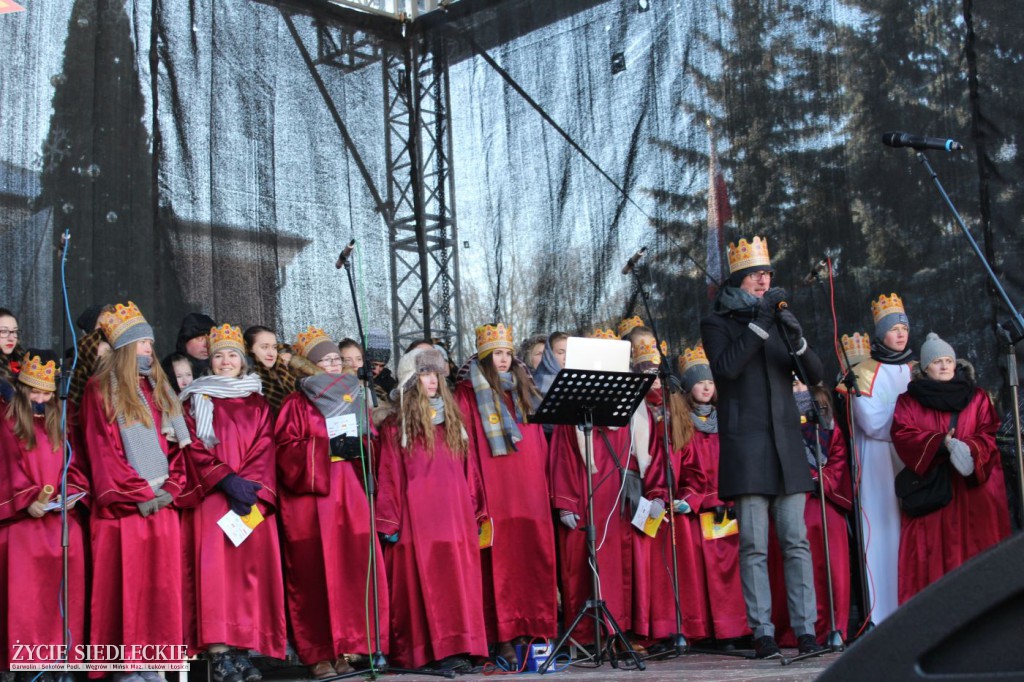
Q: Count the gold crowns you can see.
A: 12